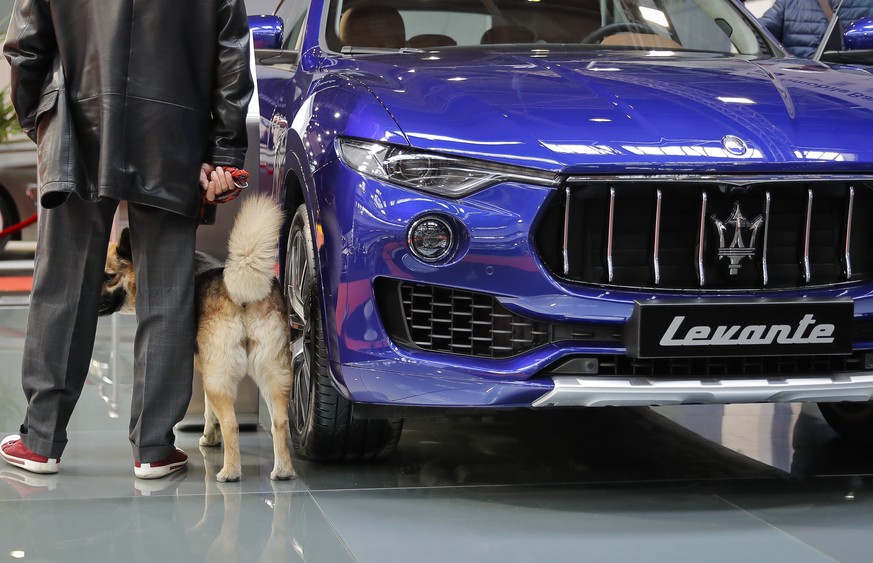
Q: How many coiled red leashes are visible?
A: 1